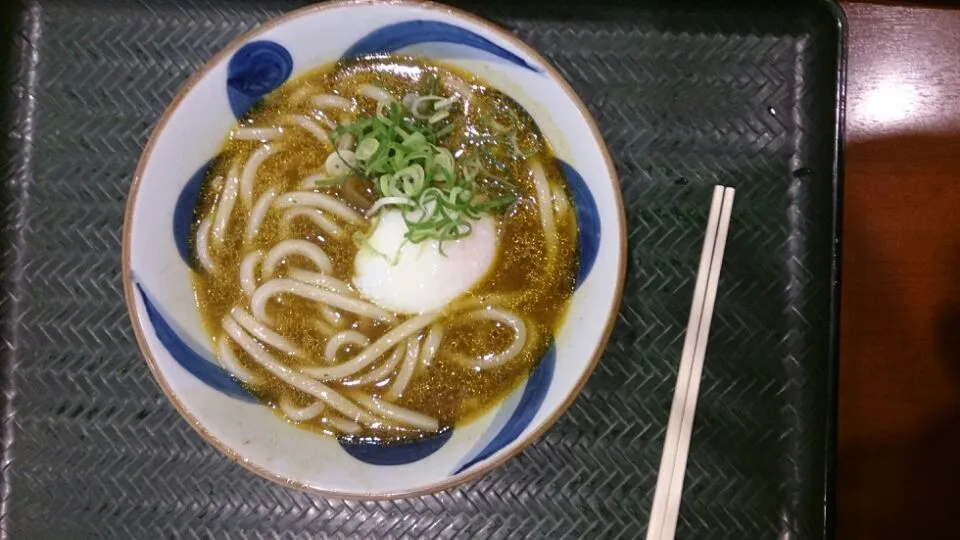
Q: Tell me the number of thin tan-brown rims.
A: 1